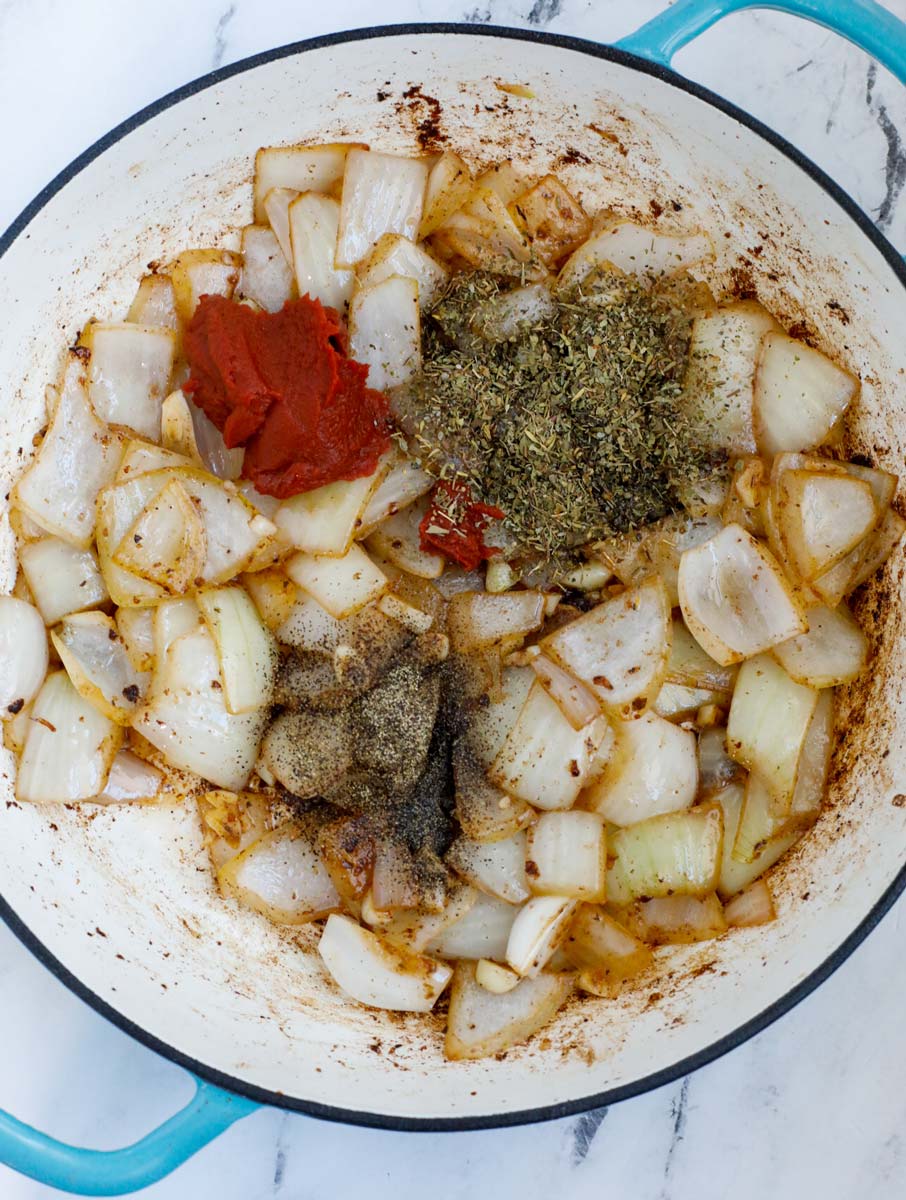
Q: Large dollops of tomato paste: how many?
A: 1